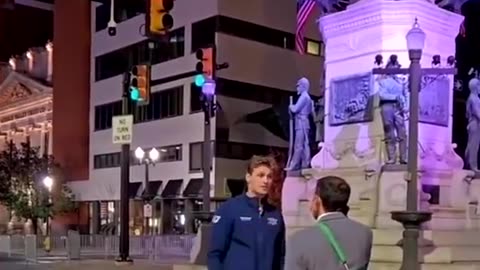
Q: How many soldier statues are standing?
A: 3